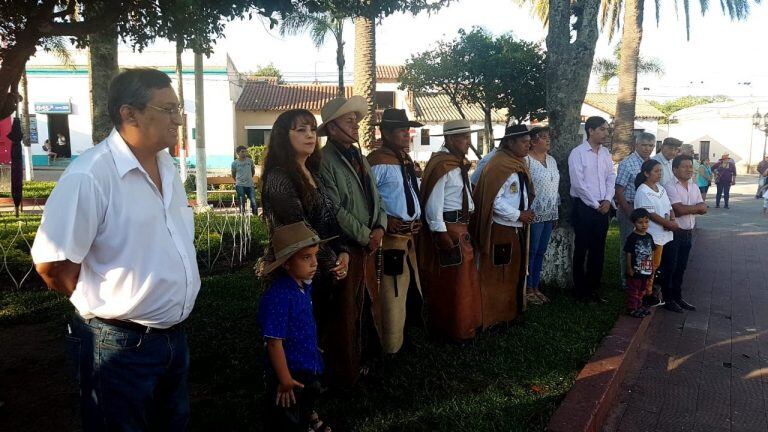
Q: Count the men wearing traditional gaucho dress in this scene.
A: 4